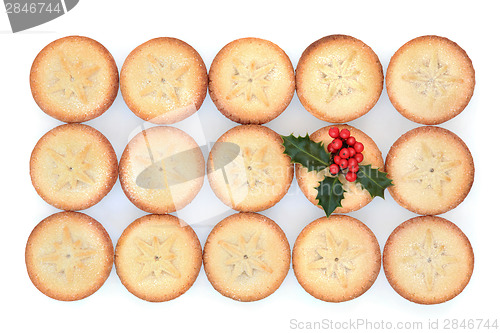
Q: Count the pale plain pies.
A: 14